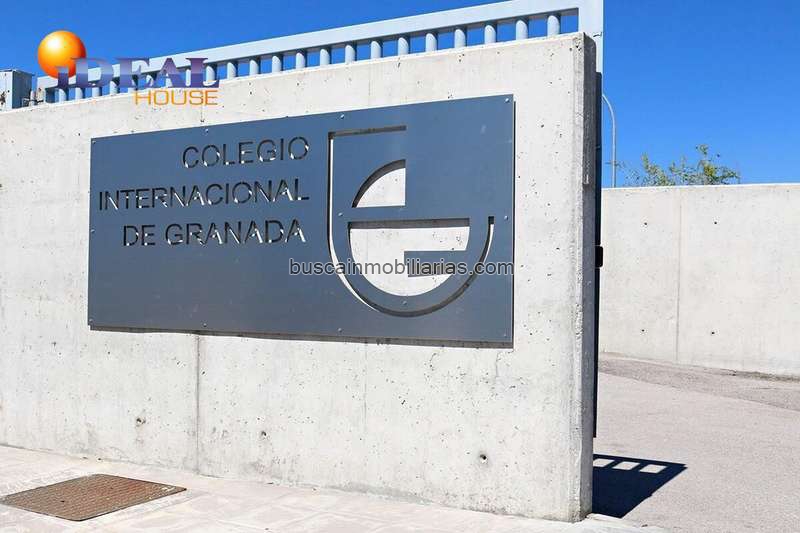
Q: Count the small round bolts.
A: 12